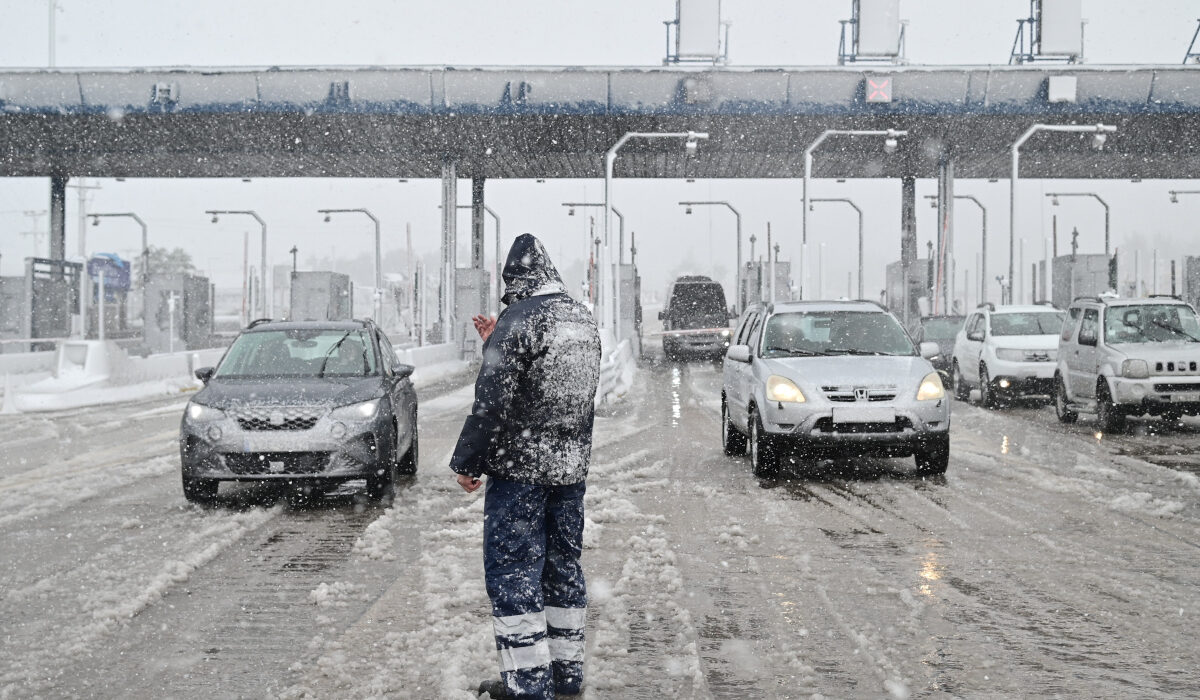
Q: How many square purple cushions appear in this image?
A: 0